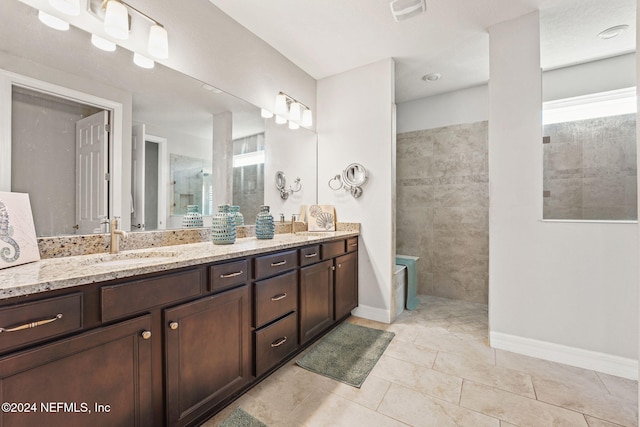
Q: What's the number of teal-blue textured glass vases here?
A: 2